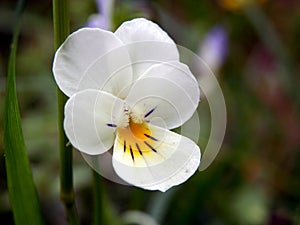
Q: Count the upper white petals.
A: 2